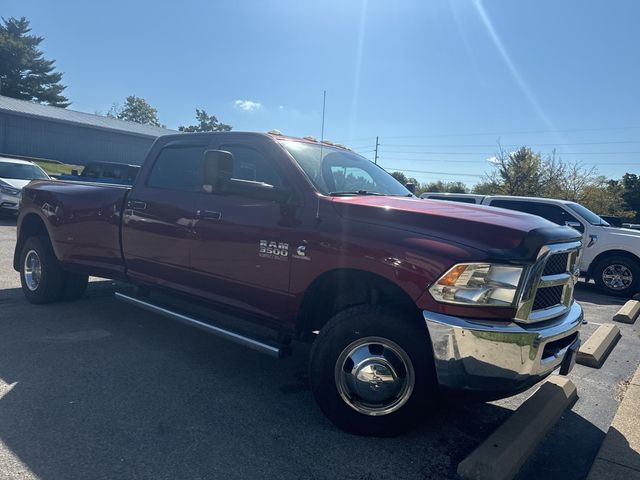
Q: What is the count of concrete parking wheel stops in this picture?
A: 3